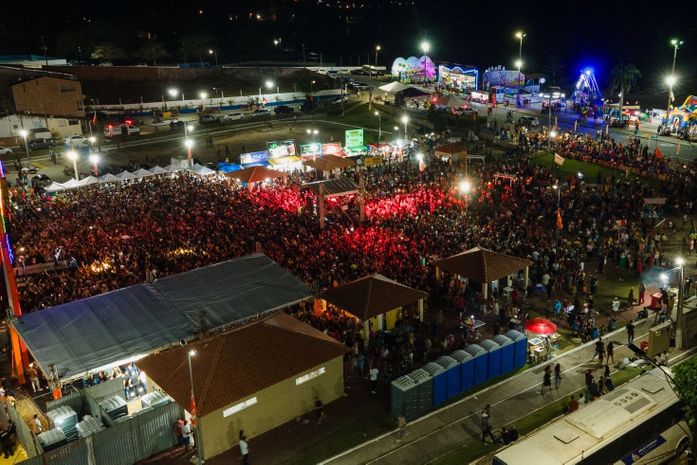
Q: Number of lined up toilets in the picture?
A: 9